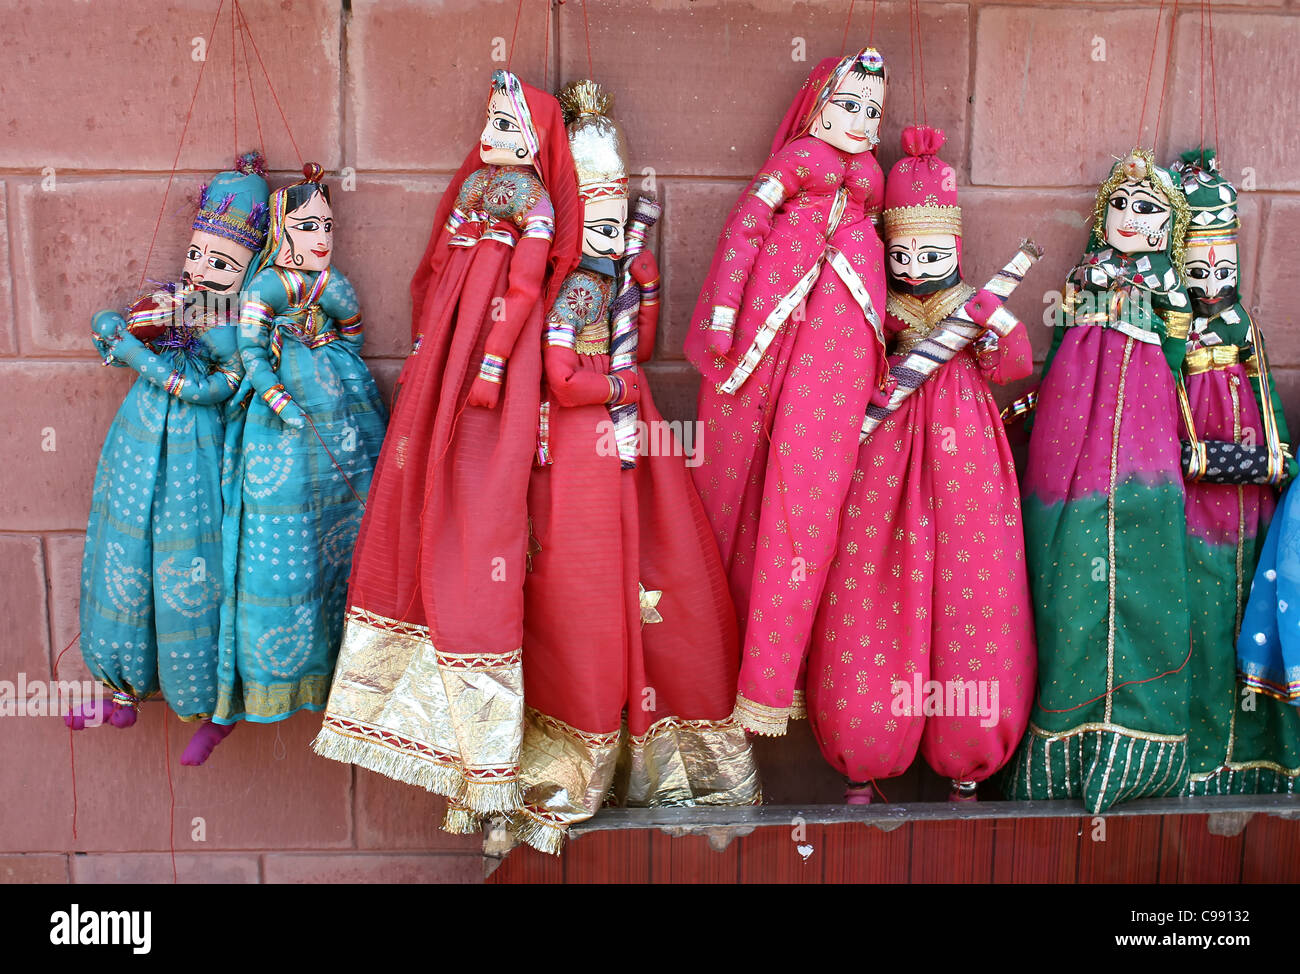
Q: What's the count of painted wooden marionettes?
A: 8